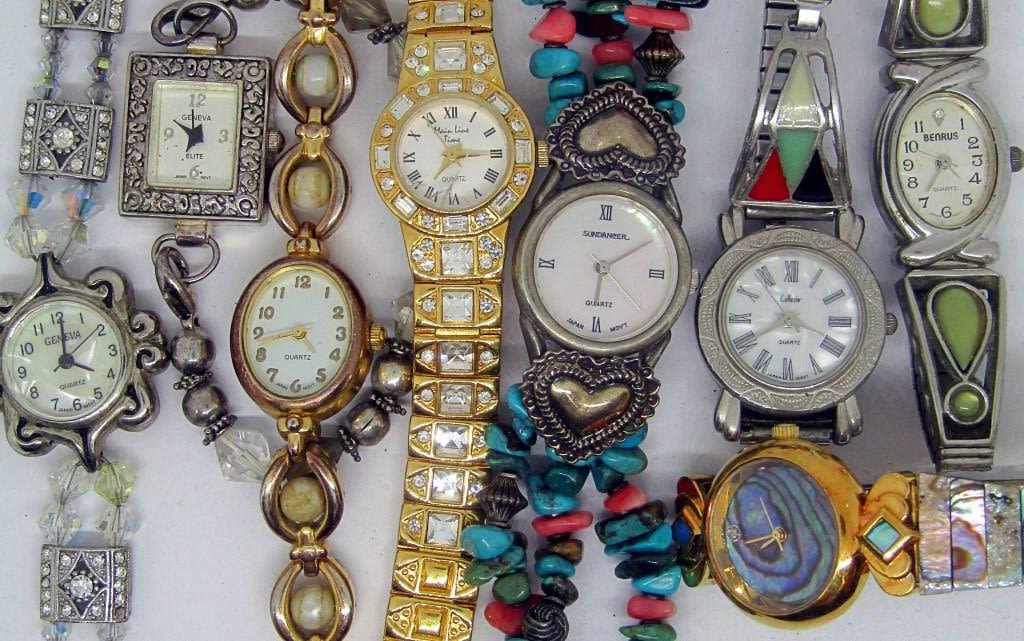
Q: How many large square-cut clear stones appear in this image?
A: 9